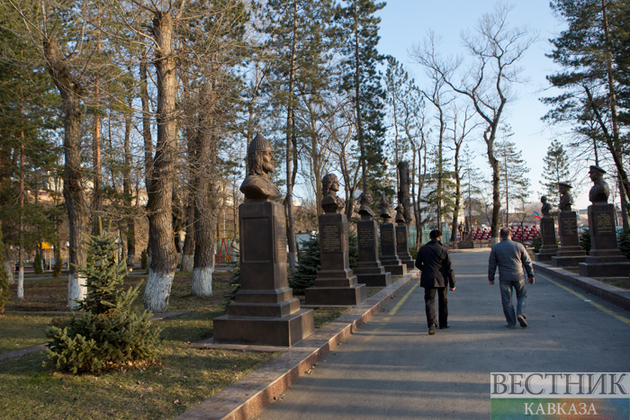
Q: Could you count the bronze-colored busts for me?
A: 8